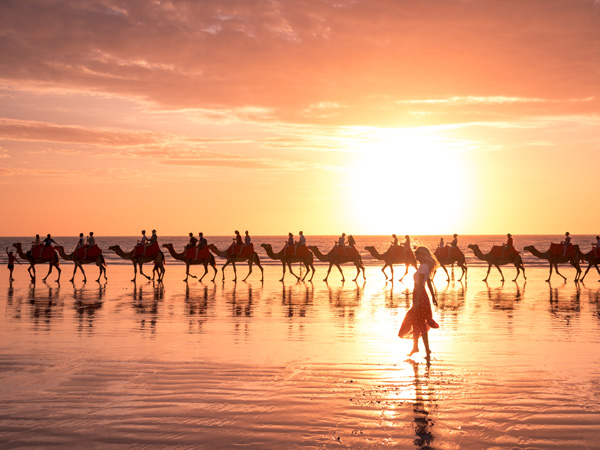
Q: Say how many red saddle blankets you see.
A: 12